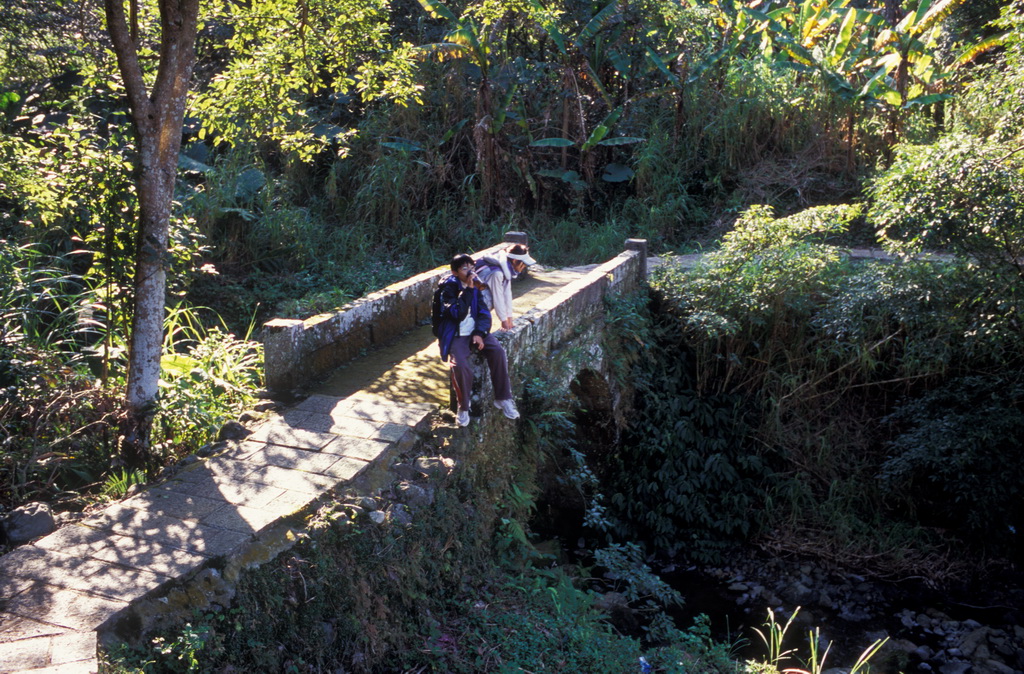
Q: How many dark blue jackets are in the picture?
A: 1